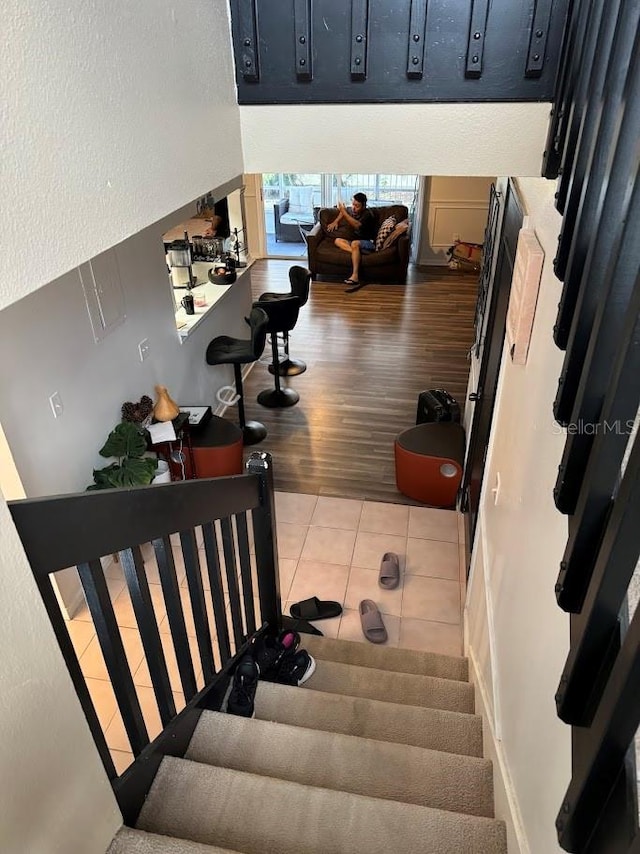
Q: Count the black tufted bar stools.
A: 3